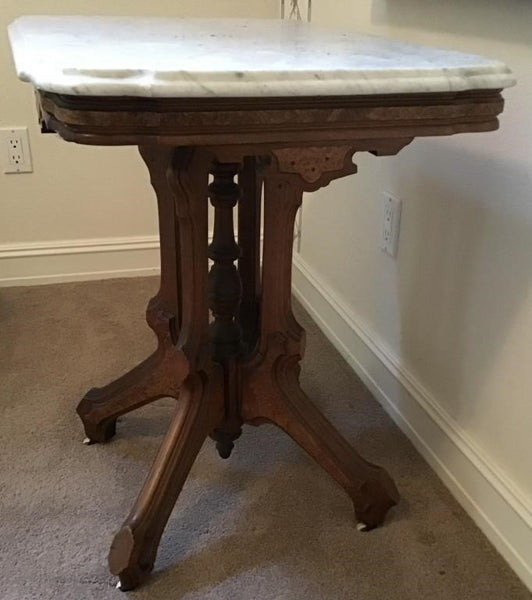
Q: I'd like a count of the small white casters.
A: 3